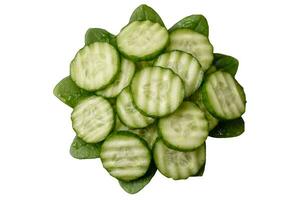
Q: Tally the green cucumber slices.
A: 12